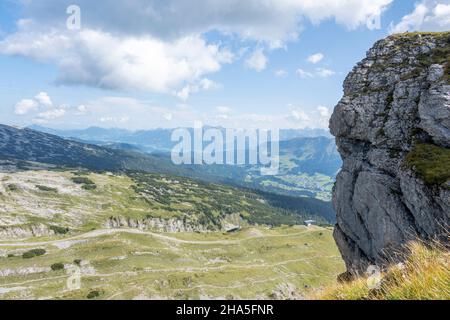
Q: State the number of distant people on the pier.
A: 0